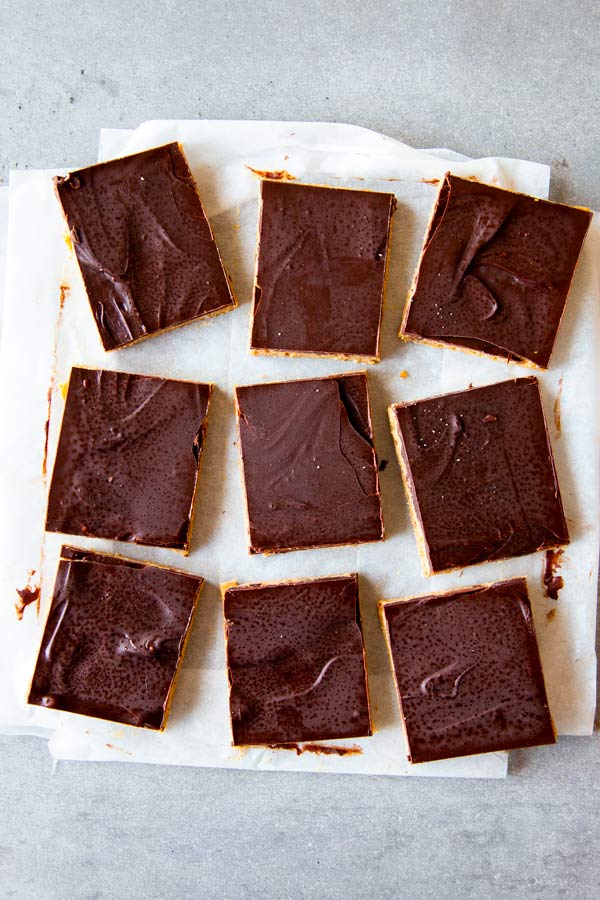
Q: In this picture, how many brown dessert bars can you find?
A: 9